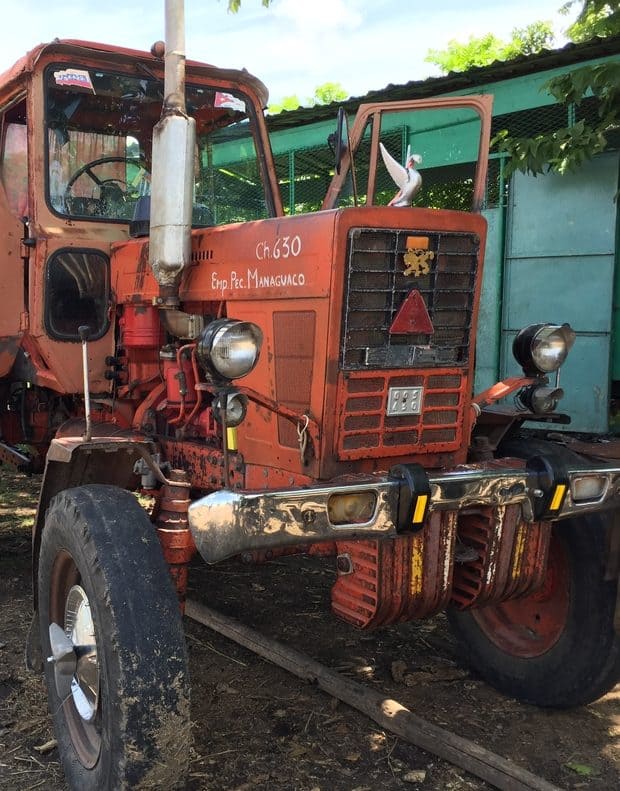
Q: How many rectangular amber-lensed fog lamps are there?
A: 2